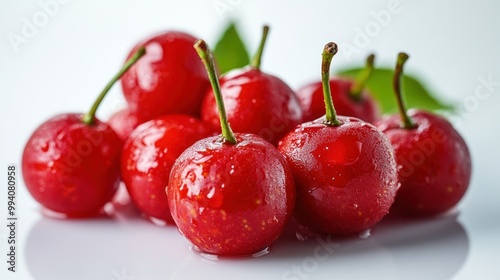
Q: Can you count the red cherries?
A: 9